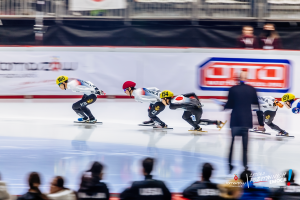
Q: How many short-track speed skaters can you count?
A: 5